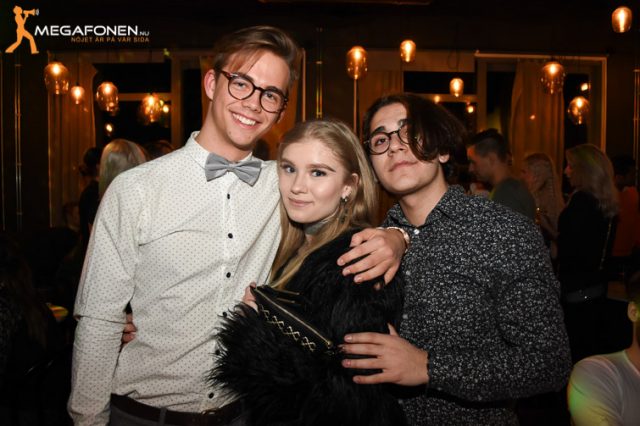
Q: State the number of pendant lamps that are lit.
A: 10